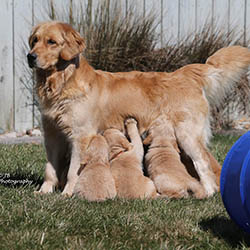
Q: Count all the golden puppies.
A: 3